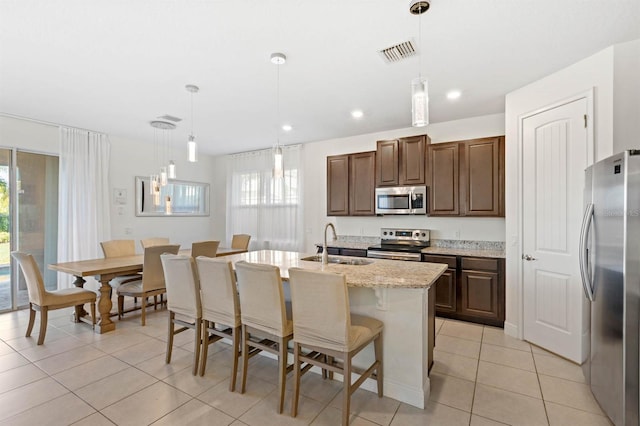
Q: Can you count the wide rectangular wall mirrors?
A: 1